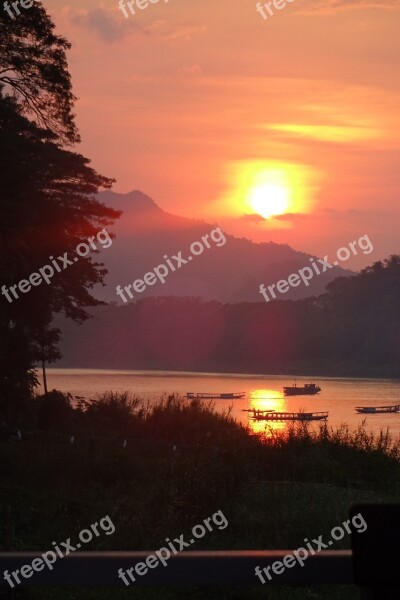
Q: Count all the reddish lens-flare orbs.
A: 2